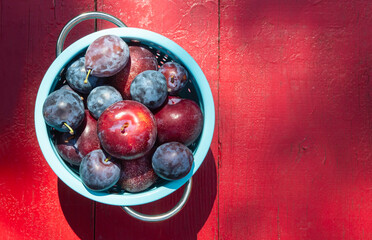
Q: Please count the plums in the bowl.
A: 13